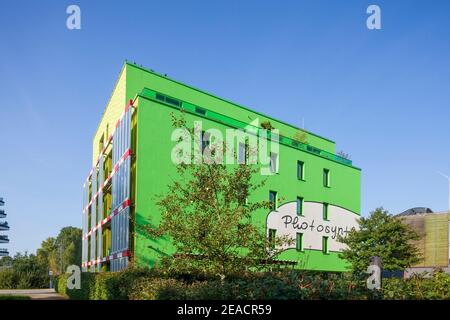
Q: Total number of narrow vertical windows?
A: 11